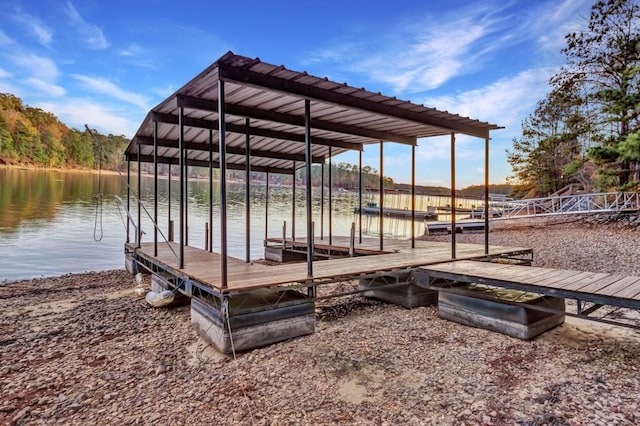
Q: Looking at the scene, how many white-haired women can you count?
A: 0